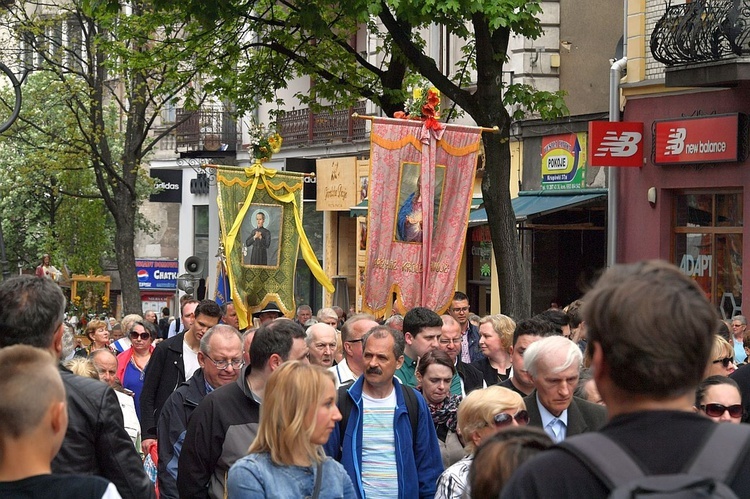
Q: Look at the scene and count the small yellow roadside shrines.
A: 1